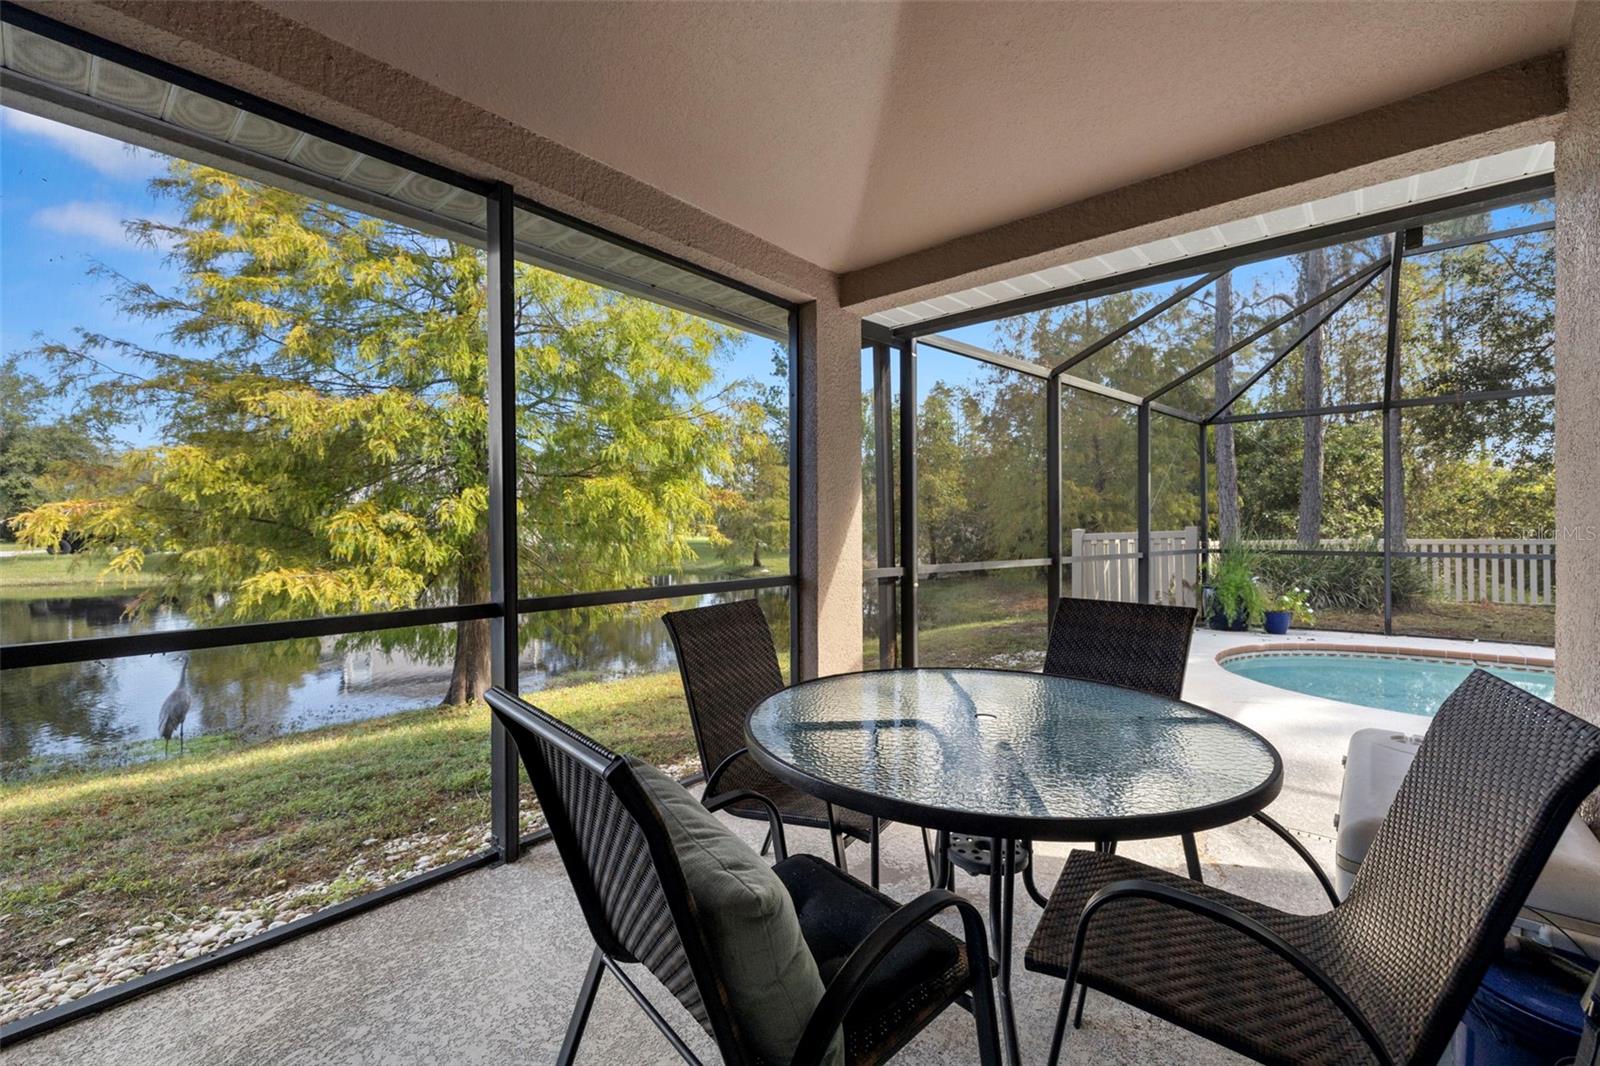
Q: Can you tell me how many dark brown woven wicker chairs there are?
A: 4